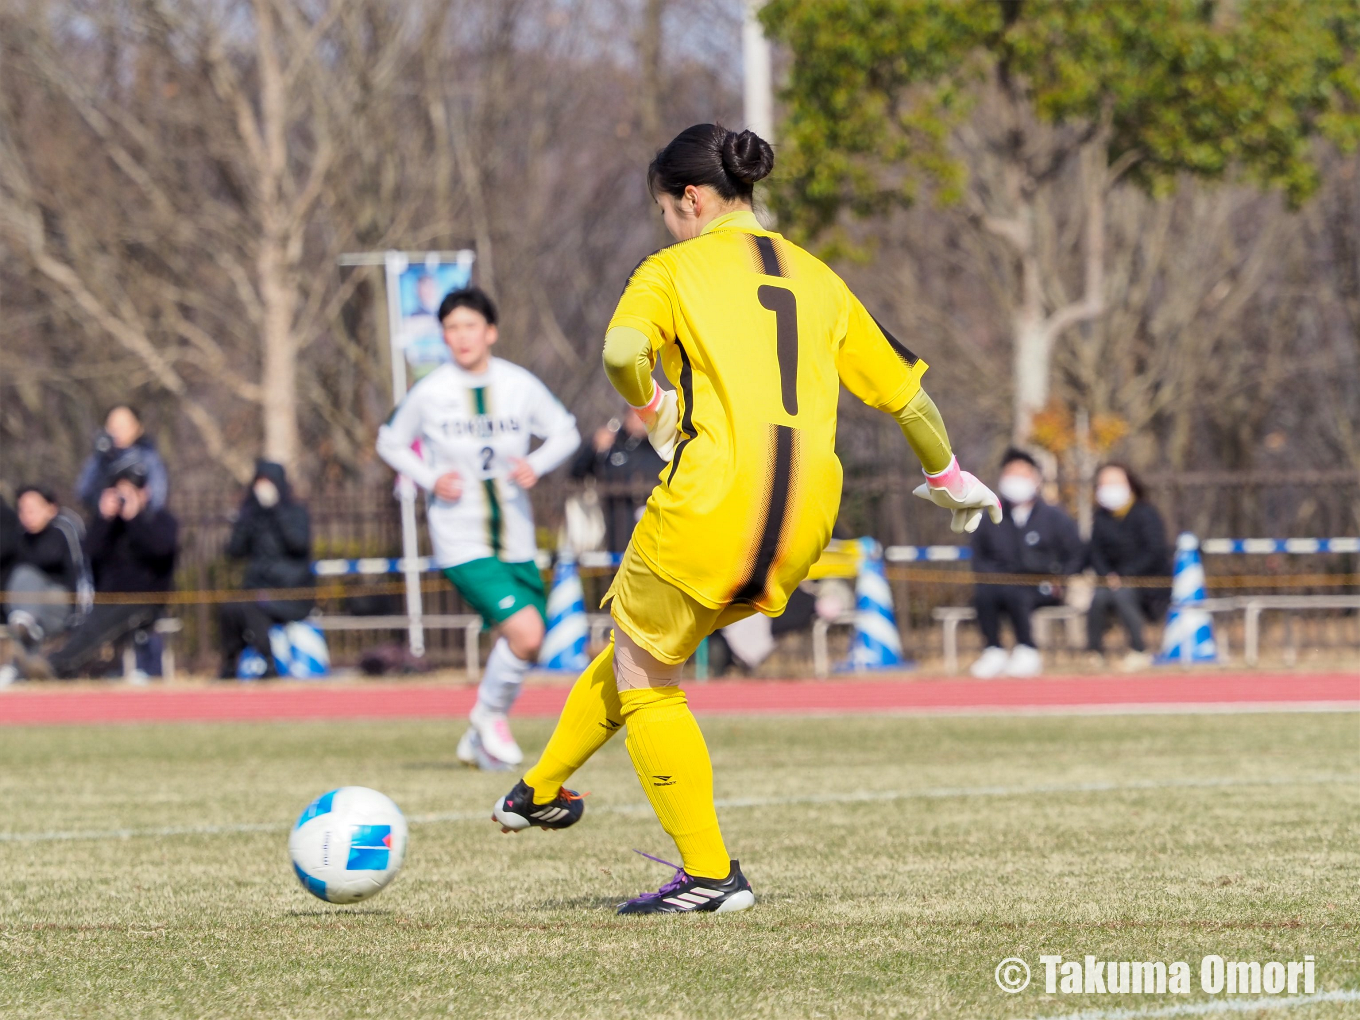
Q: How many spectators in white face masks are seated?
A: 3